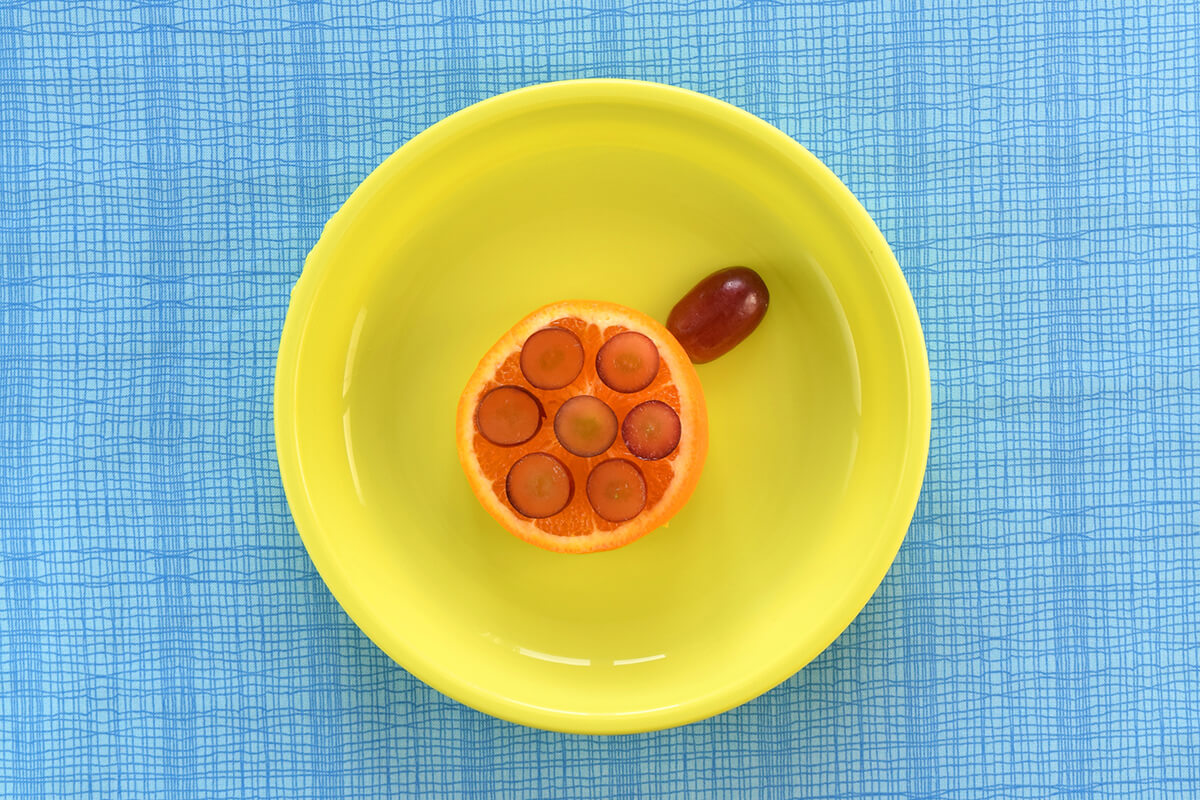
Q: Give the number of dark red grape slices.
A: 7